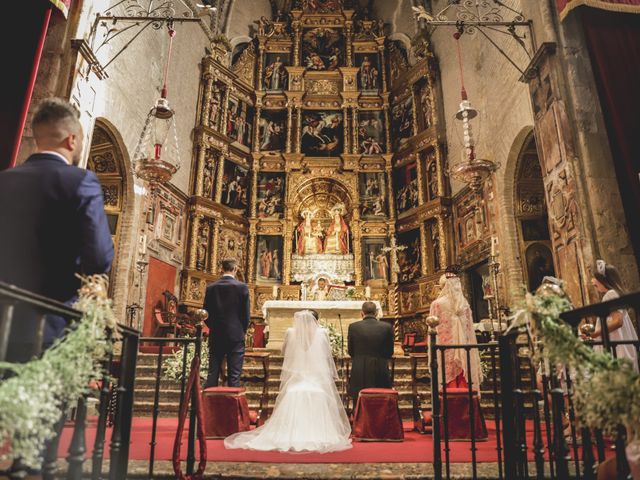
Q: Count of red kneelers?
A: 3